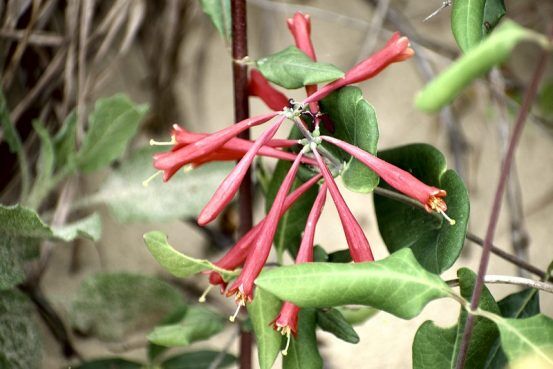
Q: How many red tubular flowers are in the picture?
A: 12